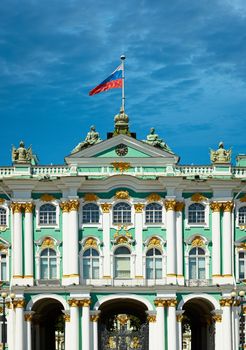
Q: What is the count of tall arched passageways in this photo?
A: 3